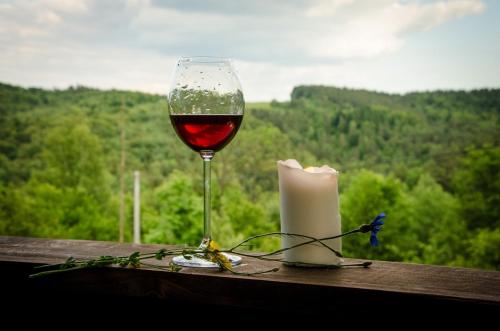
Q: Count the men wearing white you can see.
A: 0